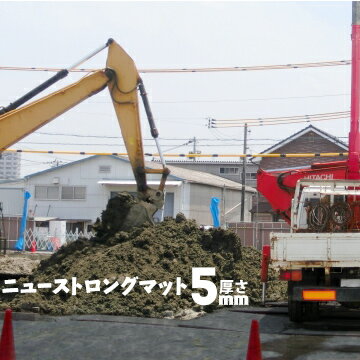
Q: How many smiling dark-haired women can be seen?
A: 0